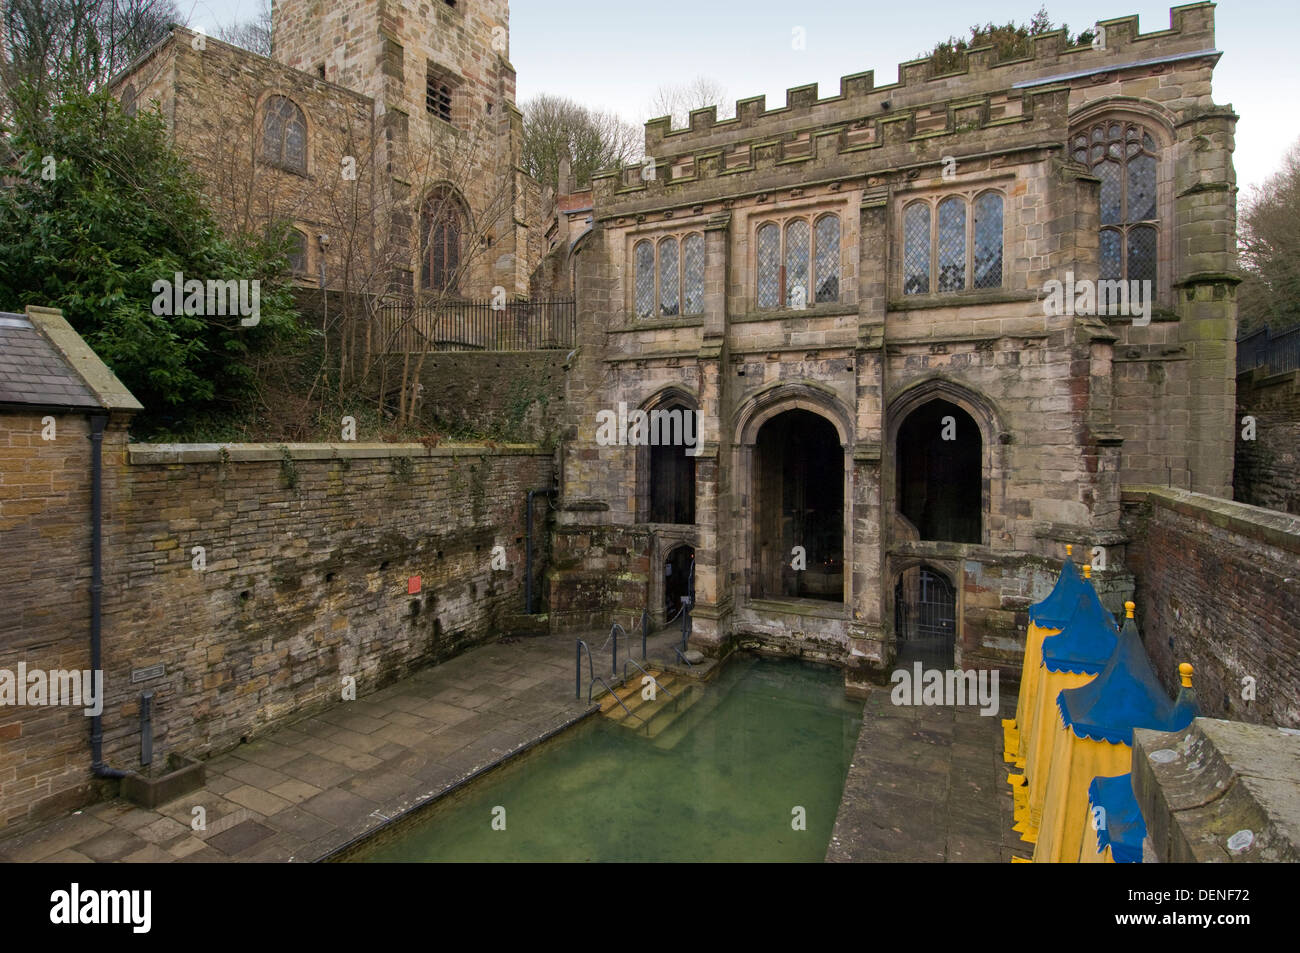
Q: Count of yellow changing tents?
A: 4